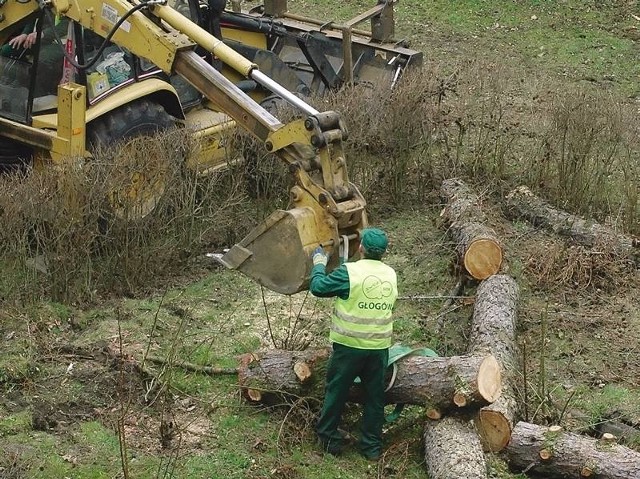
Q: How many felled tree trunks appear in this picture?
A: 6